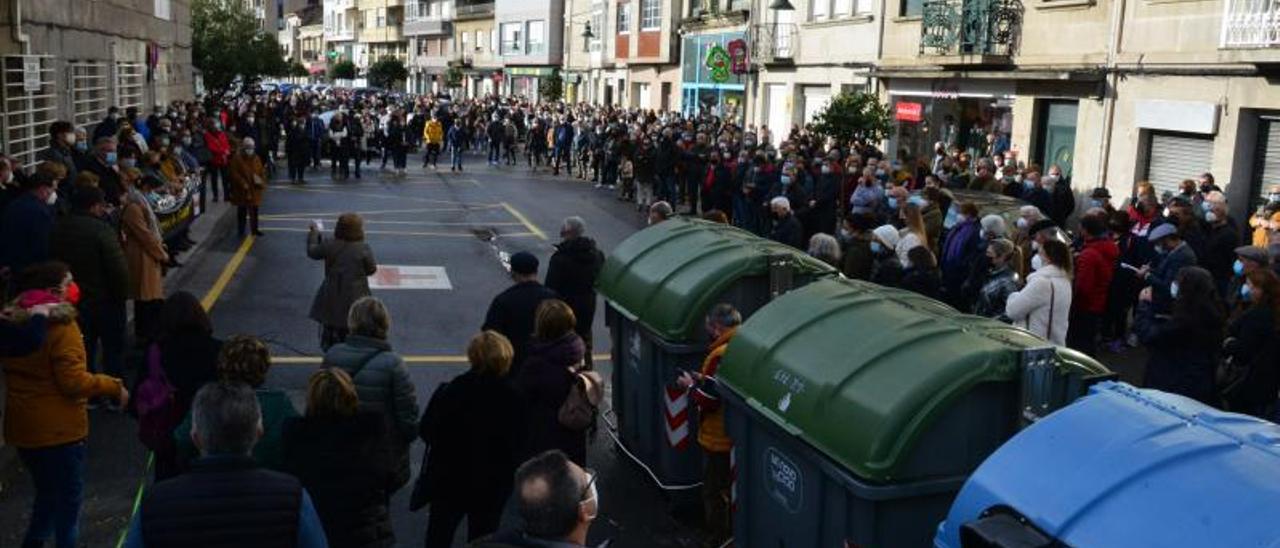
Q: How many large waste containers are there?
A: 3